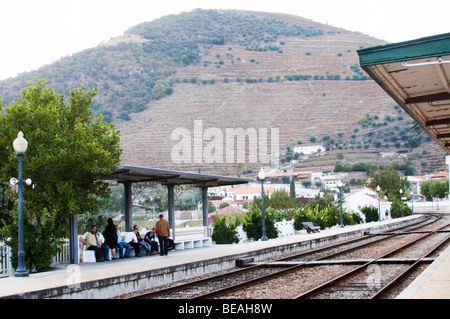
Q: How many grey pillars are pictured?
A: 4